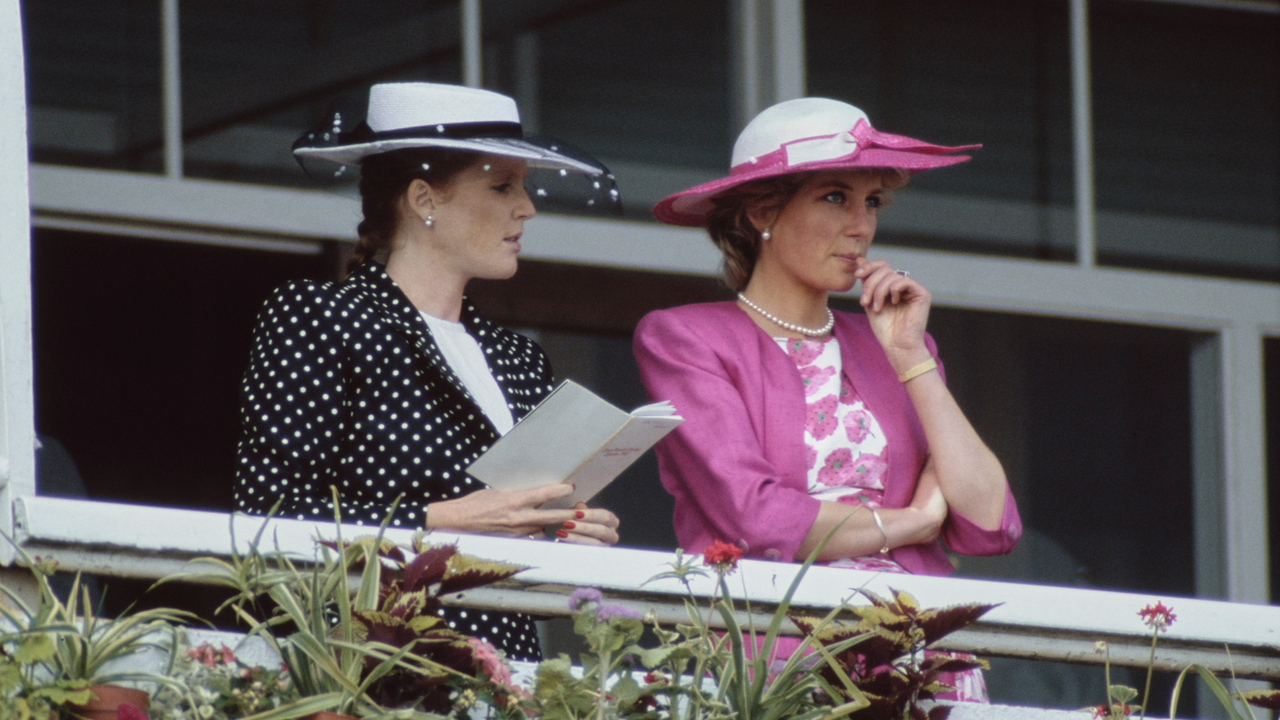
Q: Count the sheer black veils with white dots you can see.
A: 1